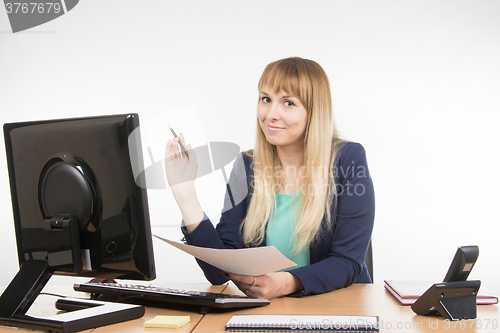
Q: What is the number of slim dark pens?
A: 1